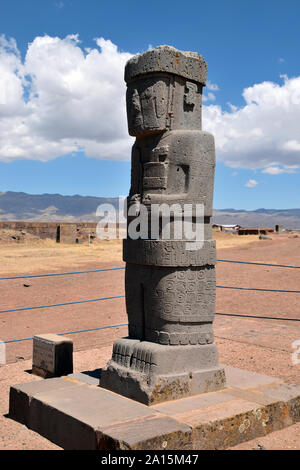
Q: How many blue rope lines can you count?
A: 3